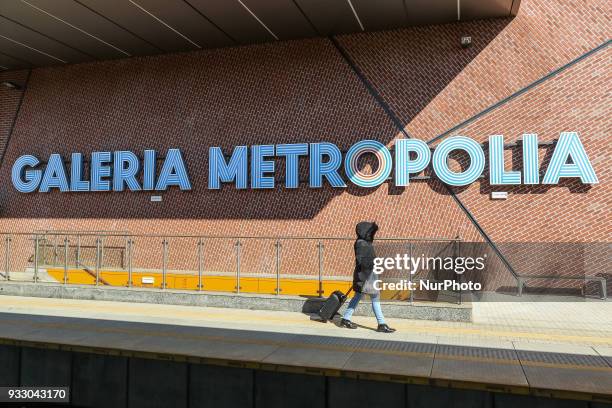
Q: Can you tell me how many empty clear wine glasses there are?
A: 0